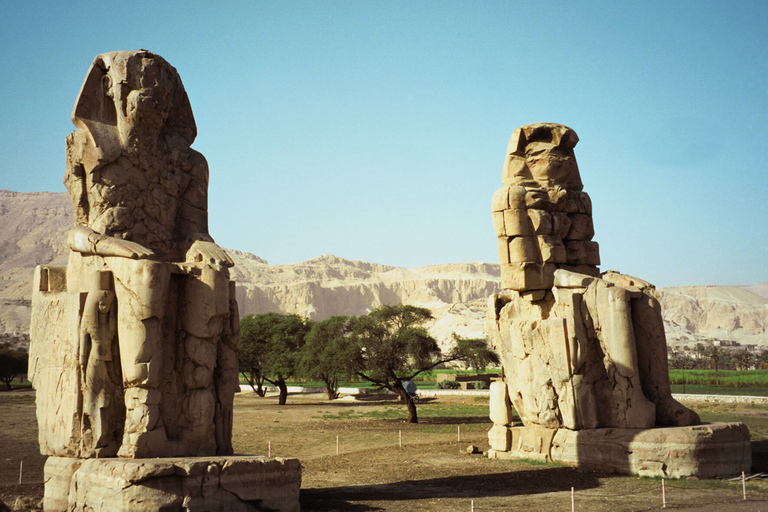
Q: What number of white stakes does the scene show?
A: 9